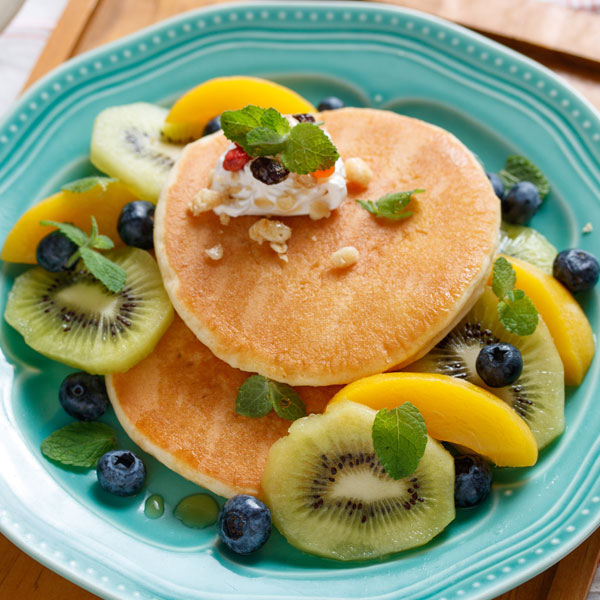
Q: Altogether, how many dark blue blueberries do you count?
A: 12